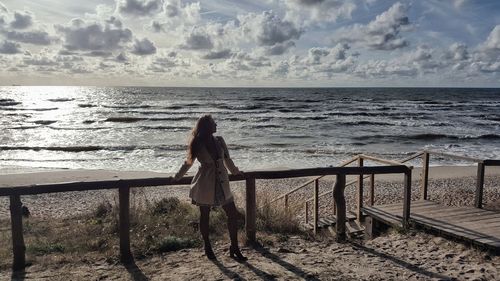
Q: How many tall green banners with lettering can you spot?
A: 0